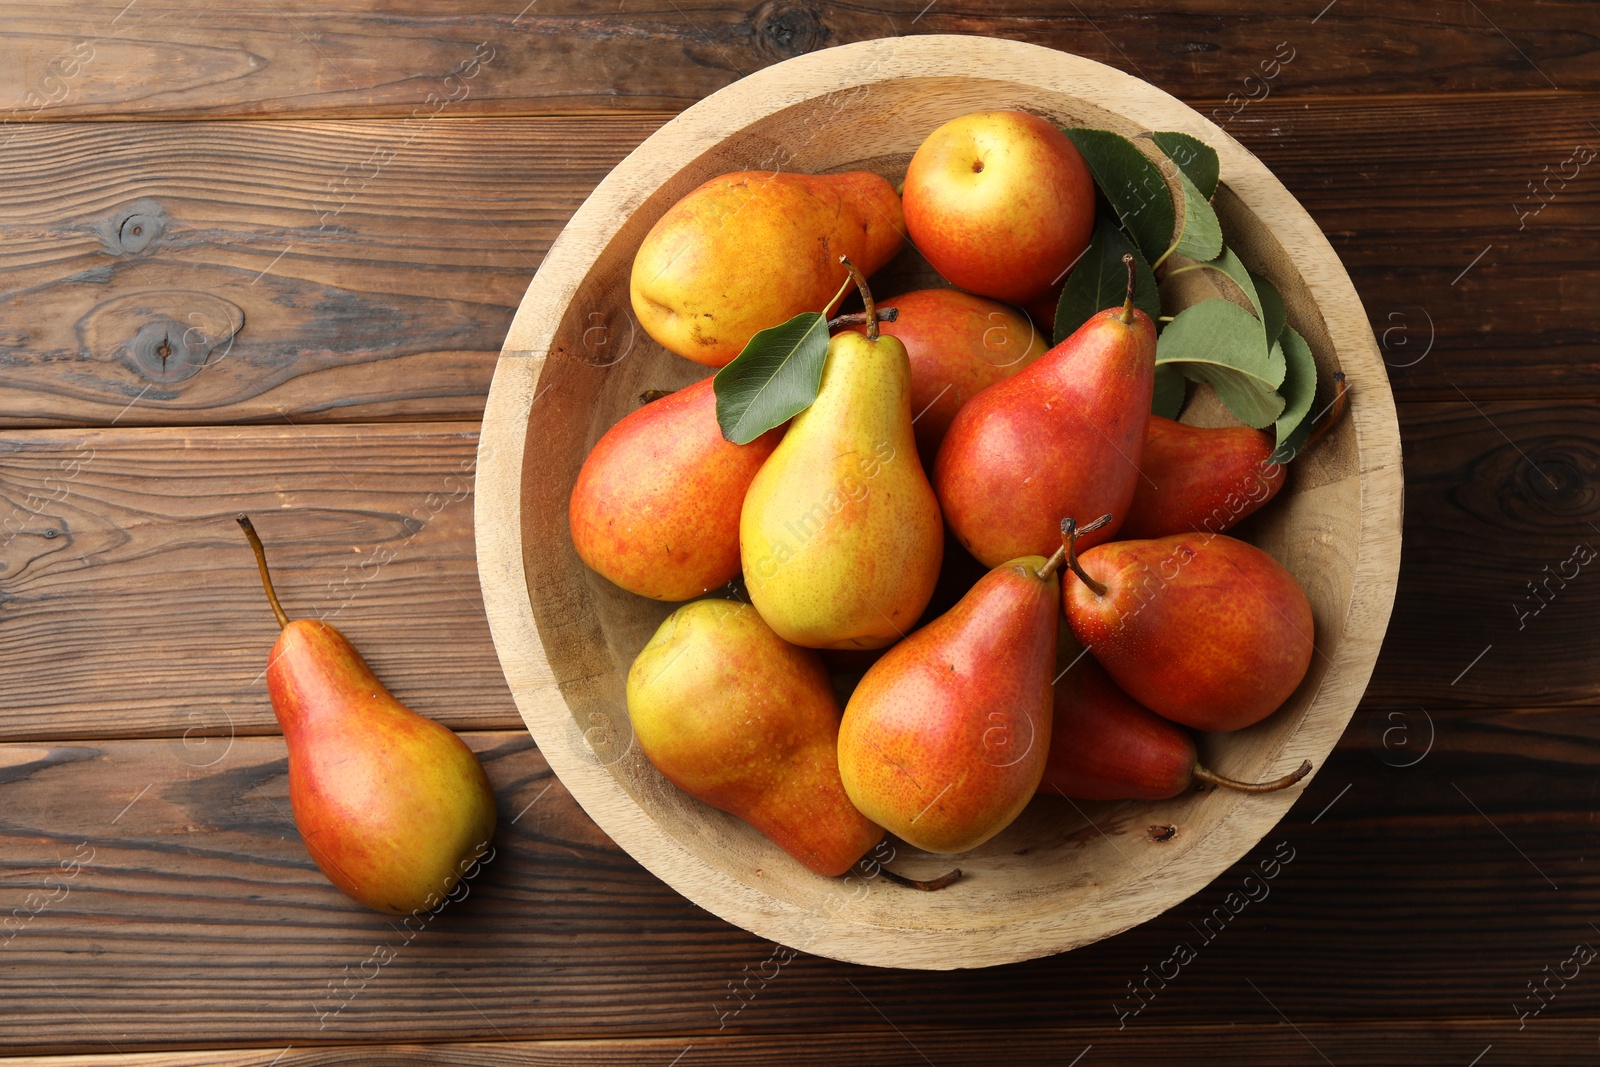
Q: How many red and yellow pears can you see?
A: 12